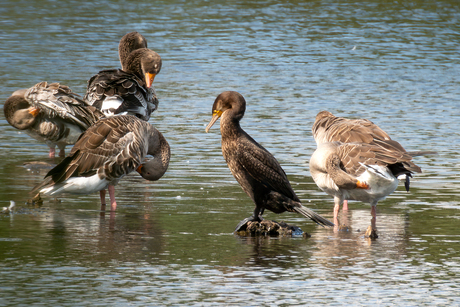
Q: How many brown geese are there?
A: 6